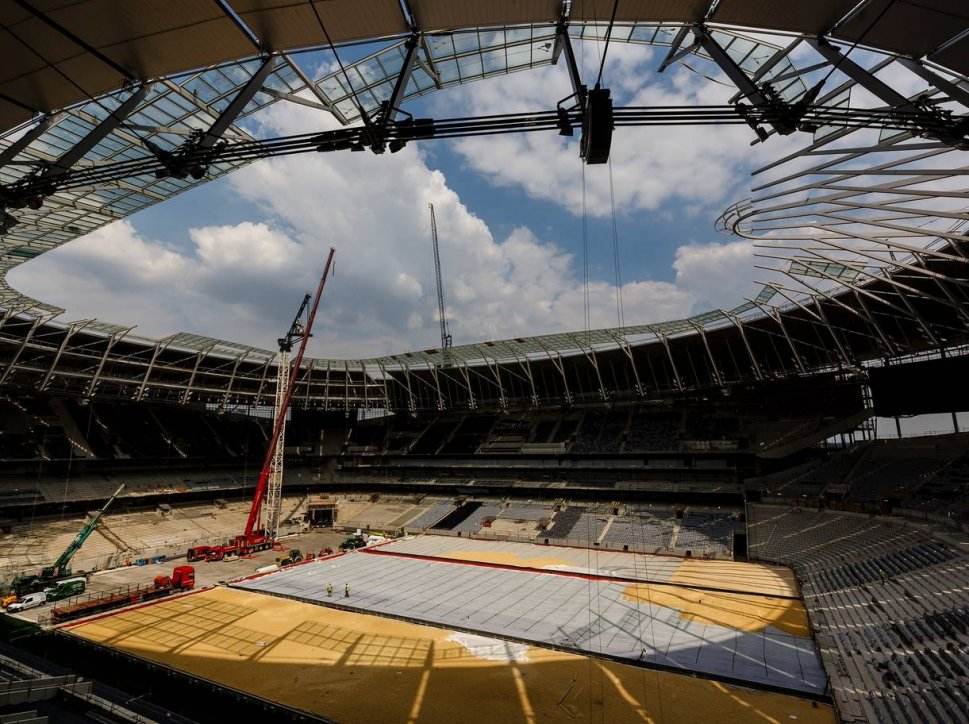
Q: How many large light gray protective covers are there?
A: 2